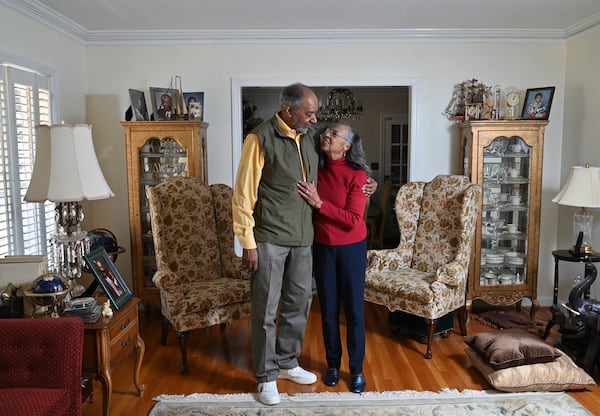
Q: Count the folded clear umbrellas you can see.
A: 0